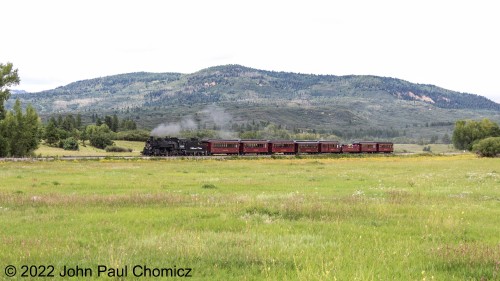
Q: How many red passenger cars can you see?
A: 8